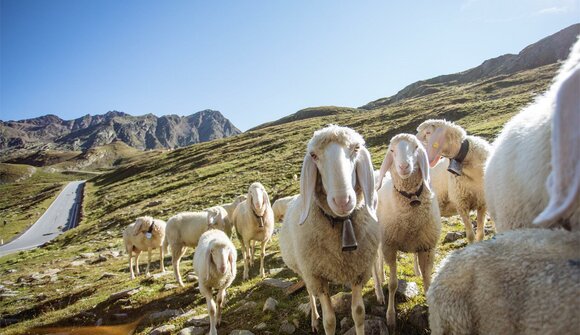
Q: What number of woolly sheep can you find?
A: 11